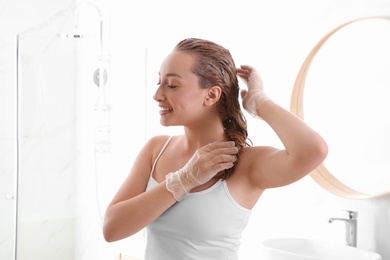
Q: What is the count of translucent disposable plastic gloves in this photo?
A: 2